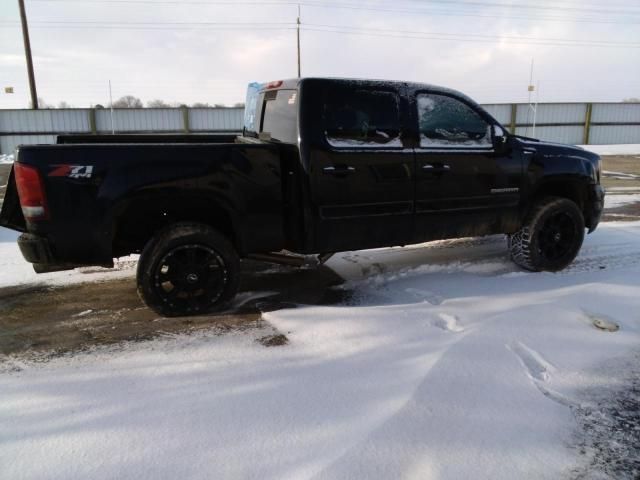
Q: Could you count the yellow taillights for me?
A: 0